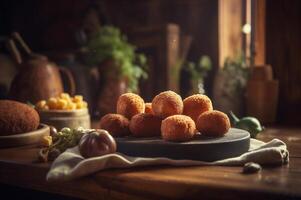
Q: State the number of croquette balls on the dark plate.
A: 8